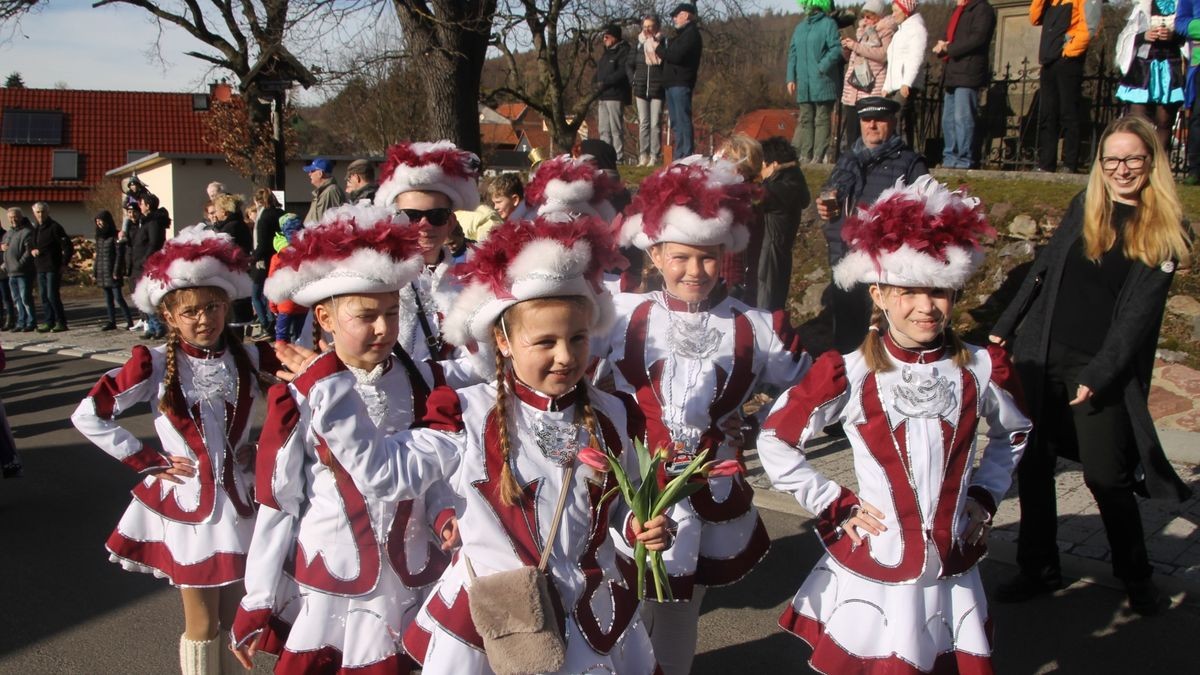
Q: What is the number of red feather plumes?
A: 7